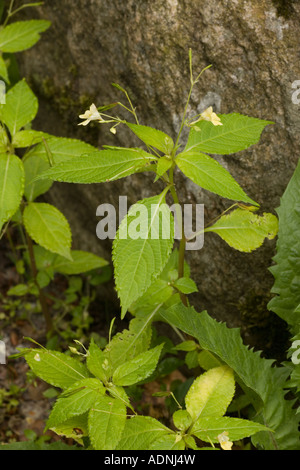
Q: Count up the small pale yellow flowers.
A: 3